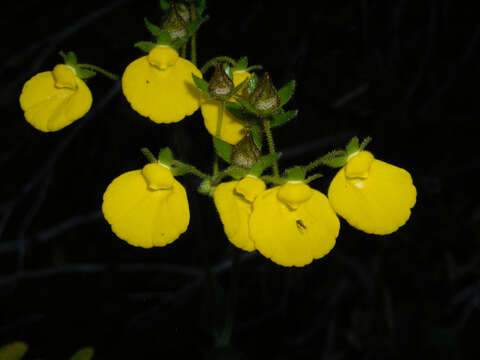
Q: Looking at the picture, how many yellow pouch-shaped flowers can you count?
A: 7